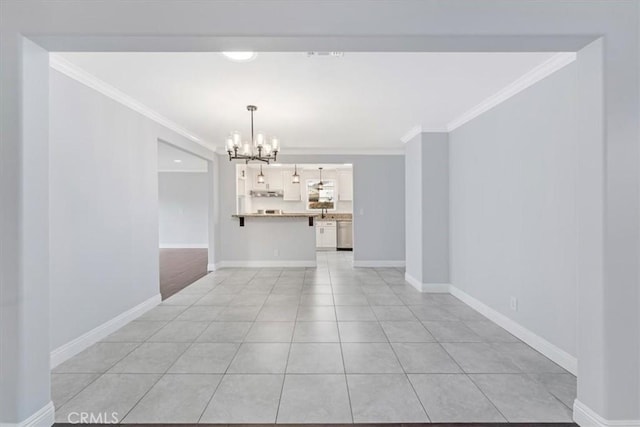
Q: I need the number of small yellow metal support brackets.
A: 0